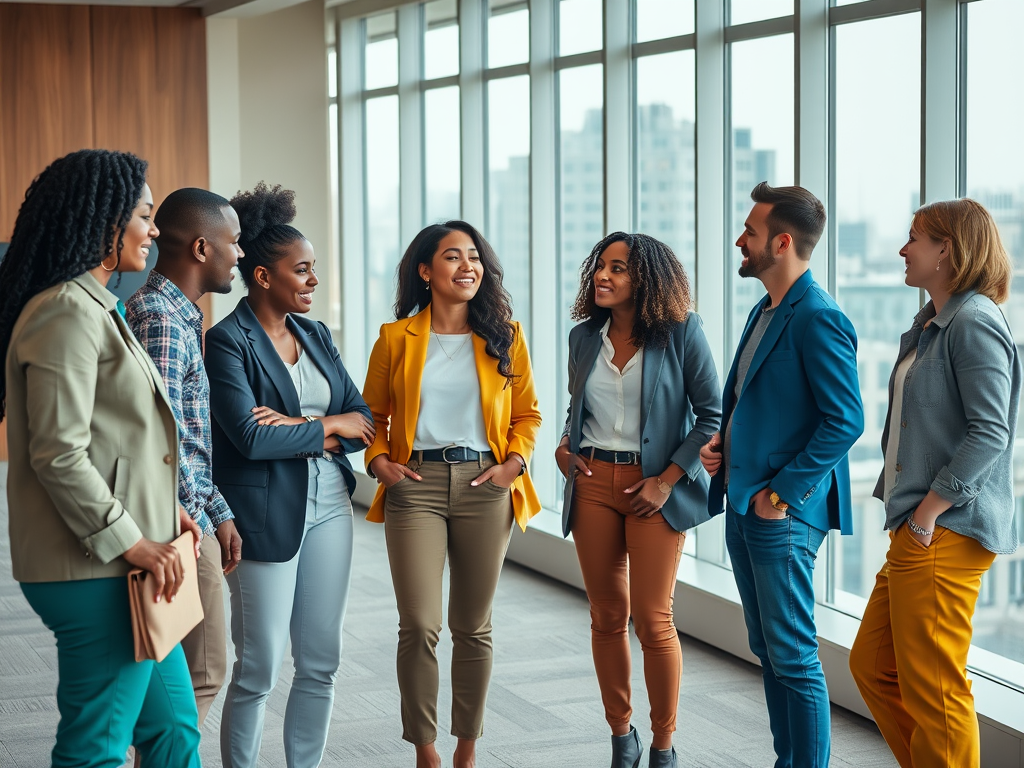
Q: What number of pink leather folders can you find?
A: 1